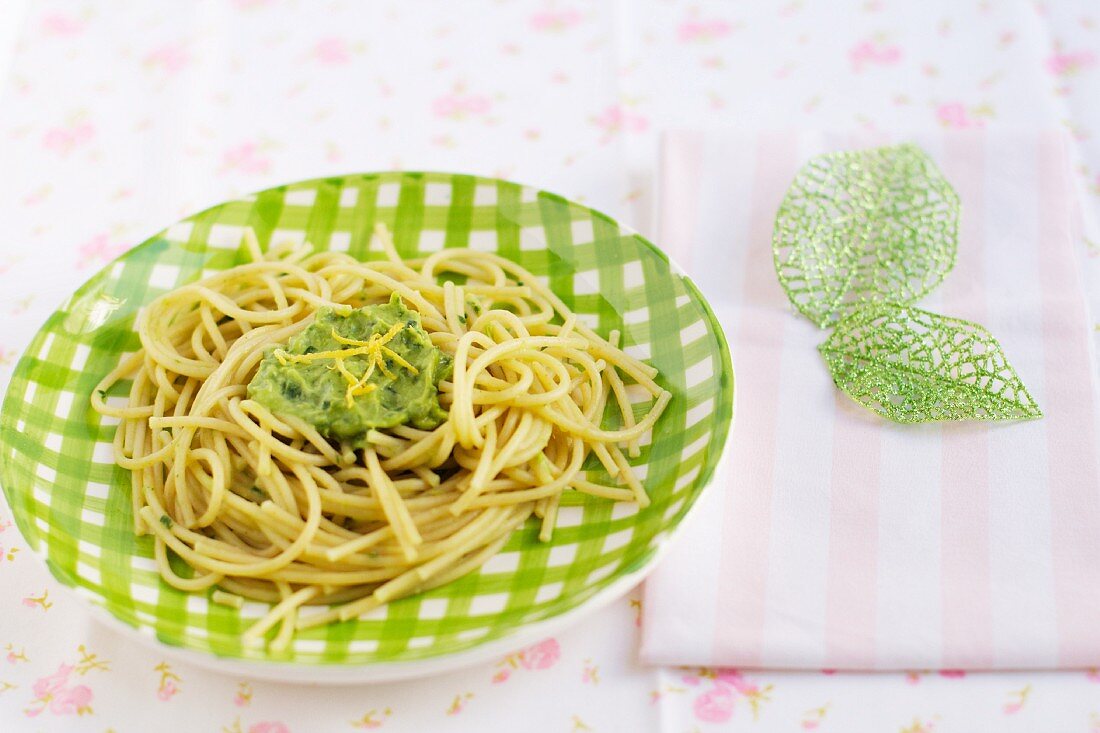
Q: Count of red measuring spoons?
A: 0